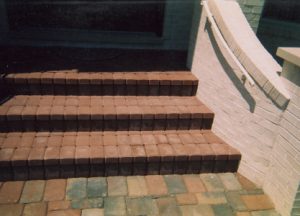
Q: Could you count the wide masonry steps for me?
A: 3